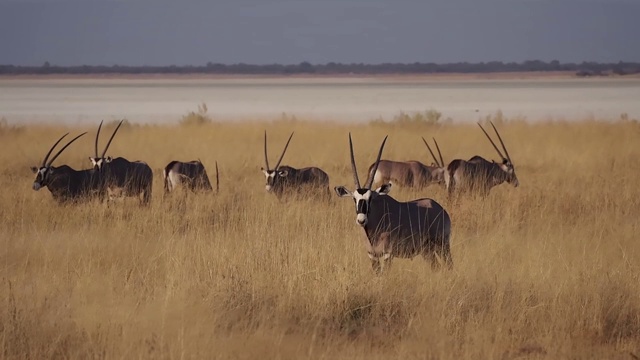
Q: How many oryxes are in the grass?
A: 7